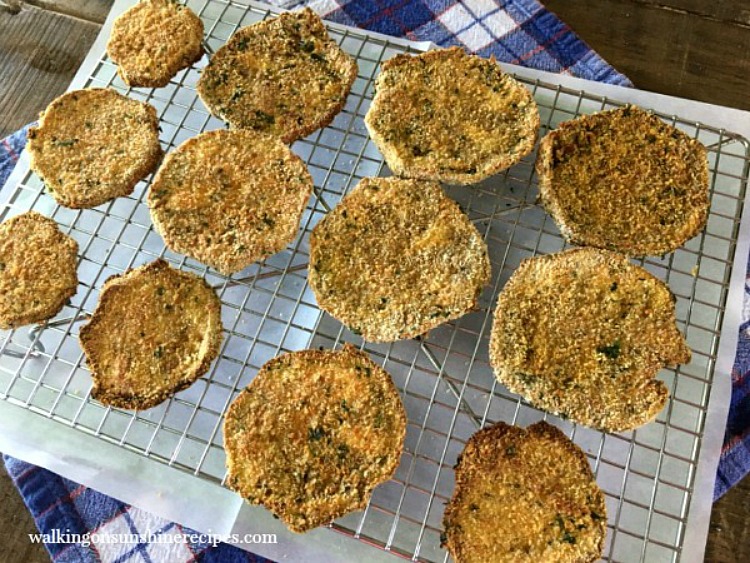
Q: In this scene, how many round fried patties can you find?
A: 12